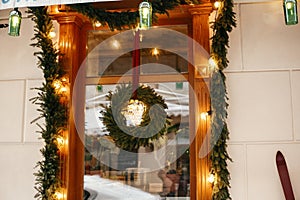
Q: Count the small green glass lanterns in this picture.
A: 3